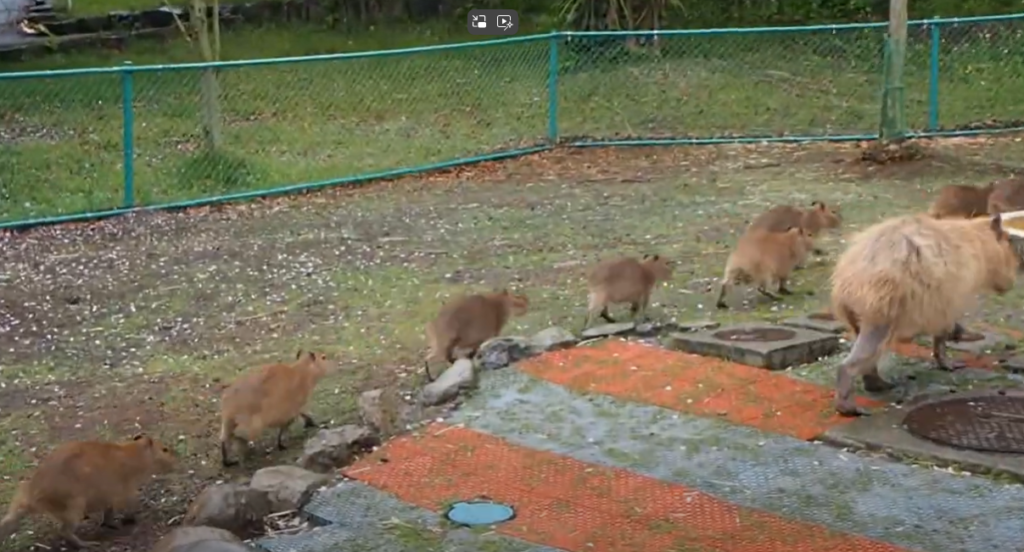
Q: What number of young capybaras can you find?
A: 8